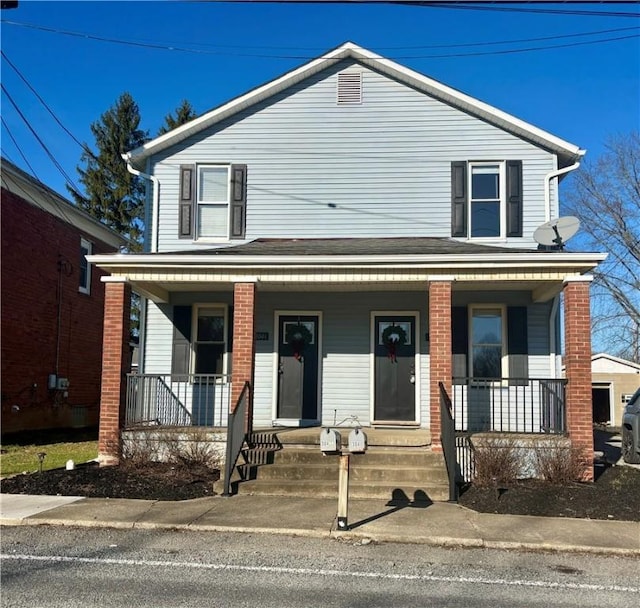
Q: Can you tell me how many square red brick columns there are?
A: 4